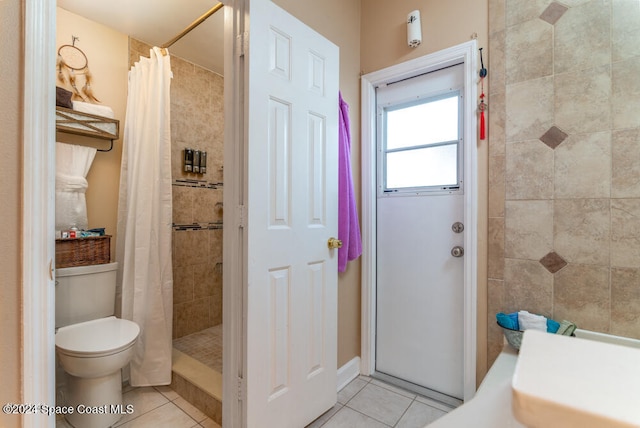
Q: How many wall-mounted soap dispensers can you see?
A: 3